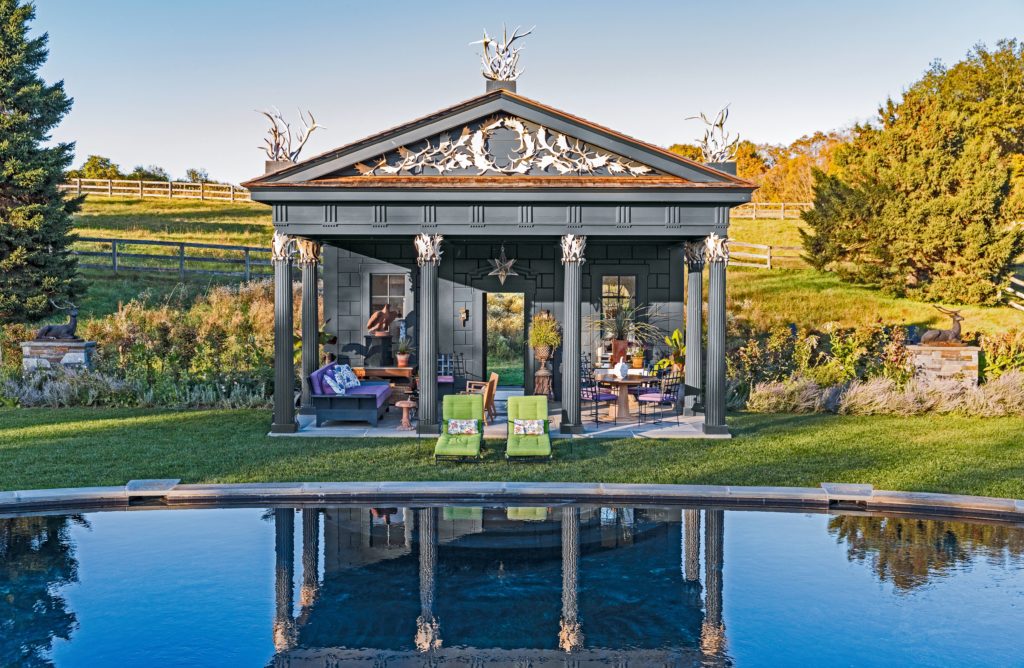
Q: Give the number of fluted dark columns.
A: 6